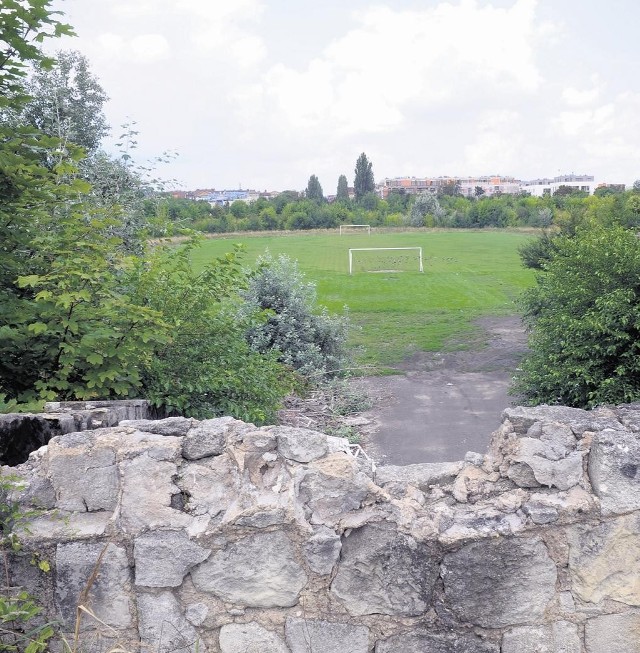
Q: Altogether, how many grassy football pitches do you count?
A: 1